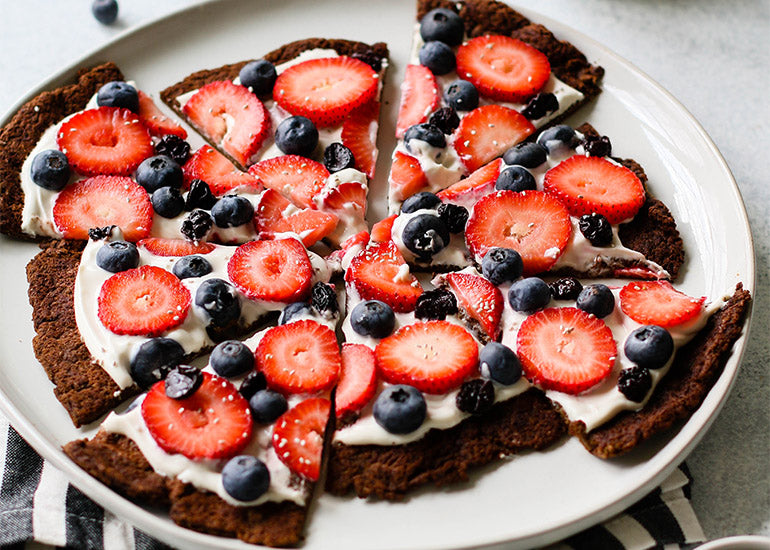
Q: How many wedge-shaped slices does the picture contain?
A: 8